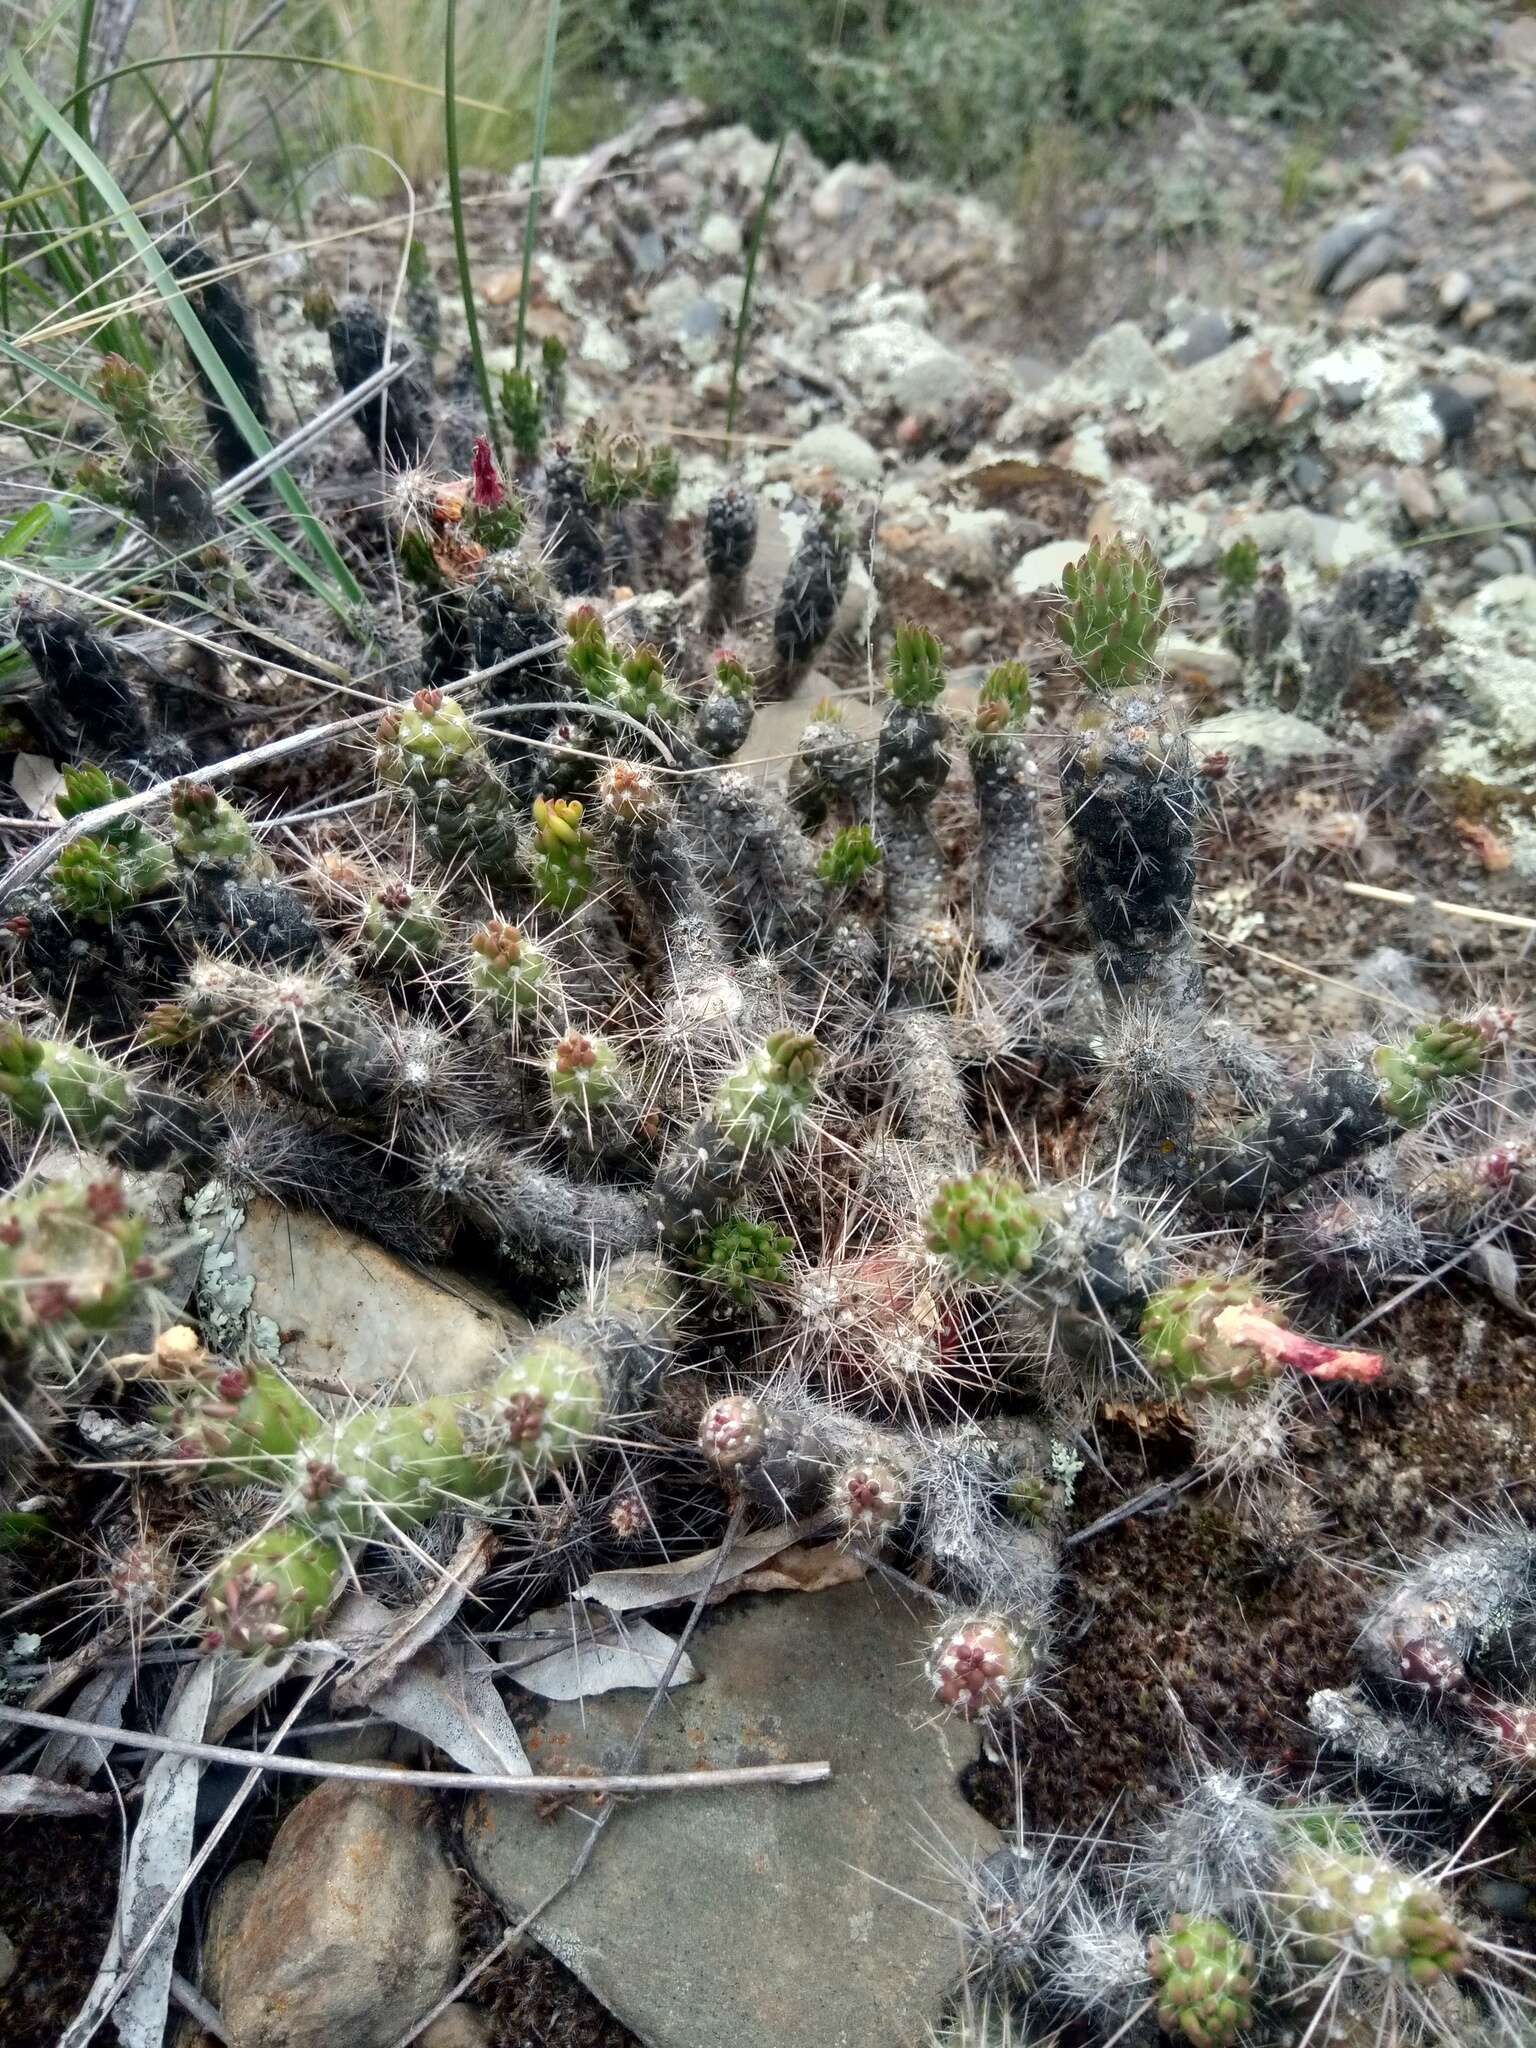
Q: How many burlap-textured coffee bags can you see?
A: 0